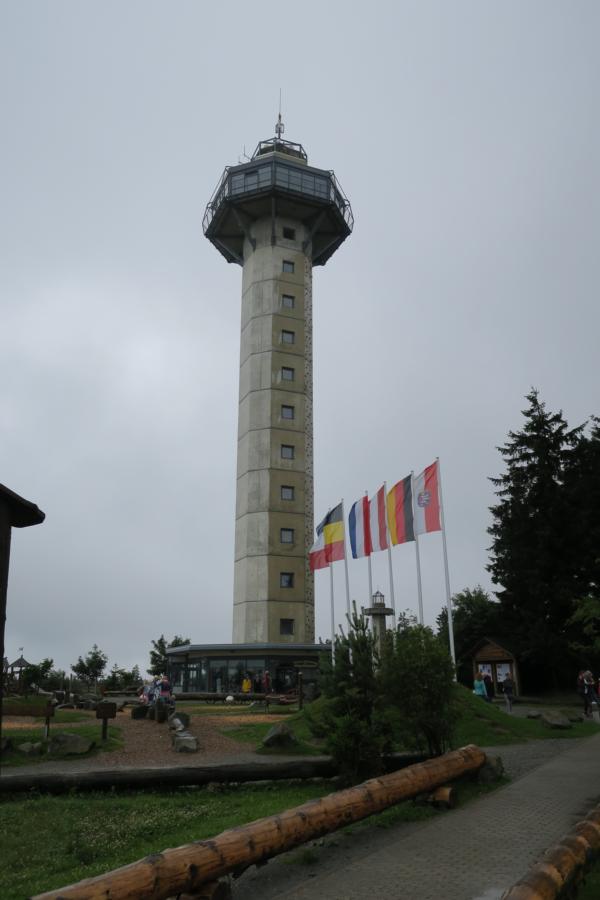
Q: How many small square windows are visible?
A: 11